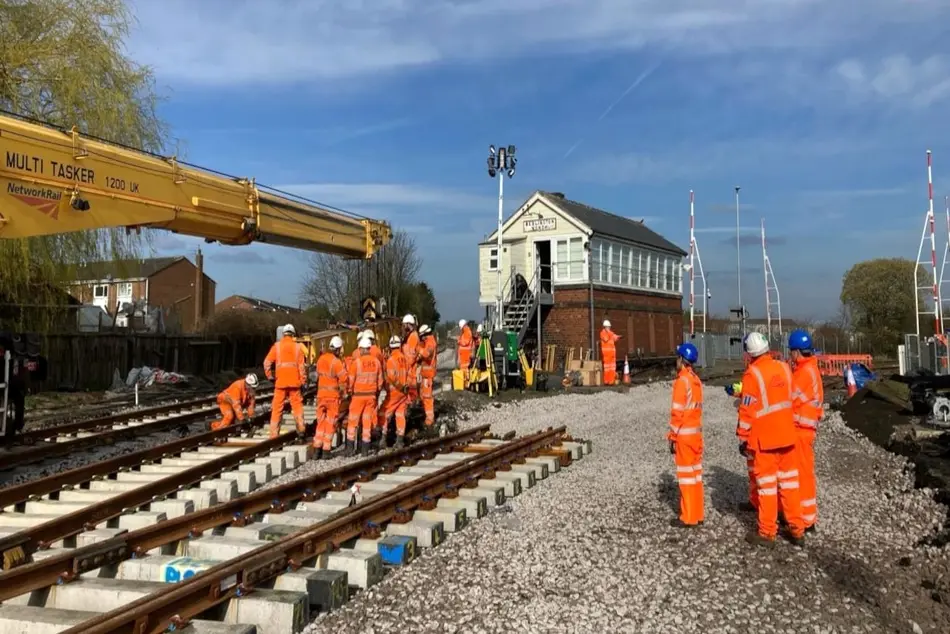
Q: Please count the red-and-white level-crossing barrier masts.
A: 4